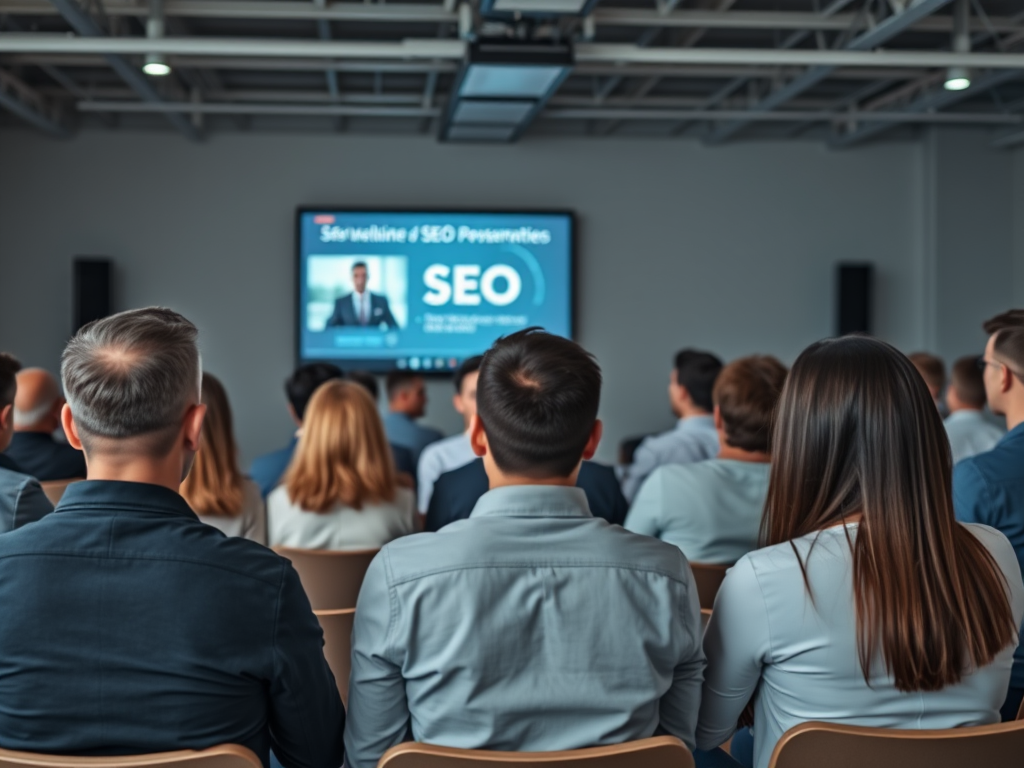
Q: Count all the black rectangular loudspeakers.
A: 2